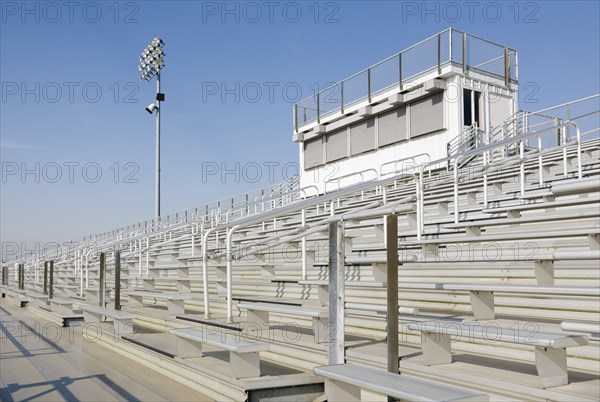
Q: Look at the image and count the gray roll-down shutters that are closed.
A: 5